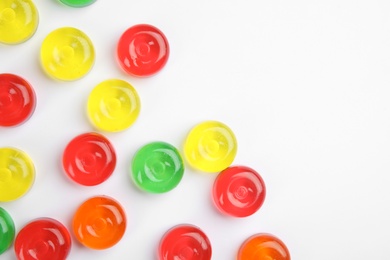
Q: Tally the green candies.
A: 3